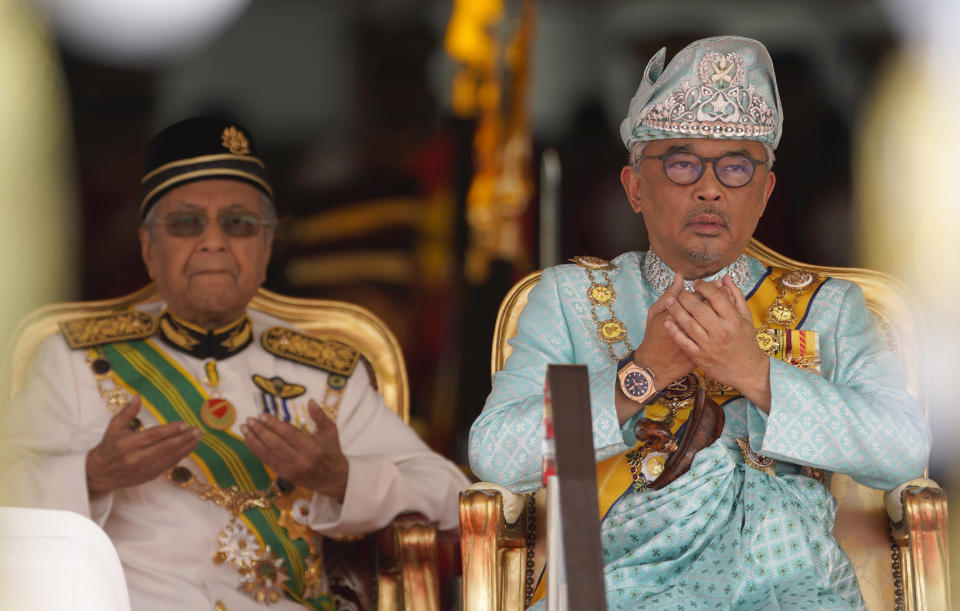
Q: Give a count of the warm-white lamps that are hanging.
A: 0